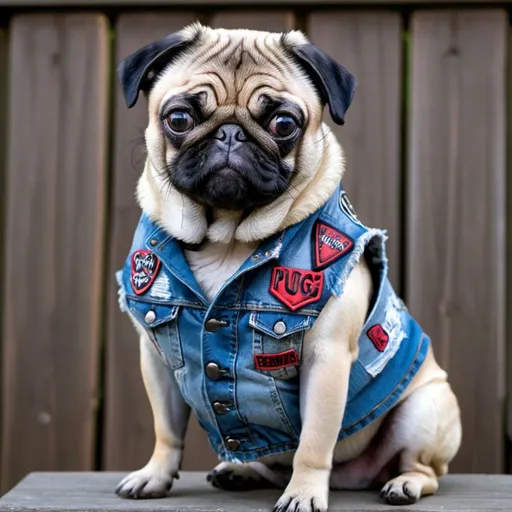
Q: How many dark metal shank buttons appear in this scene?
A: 4